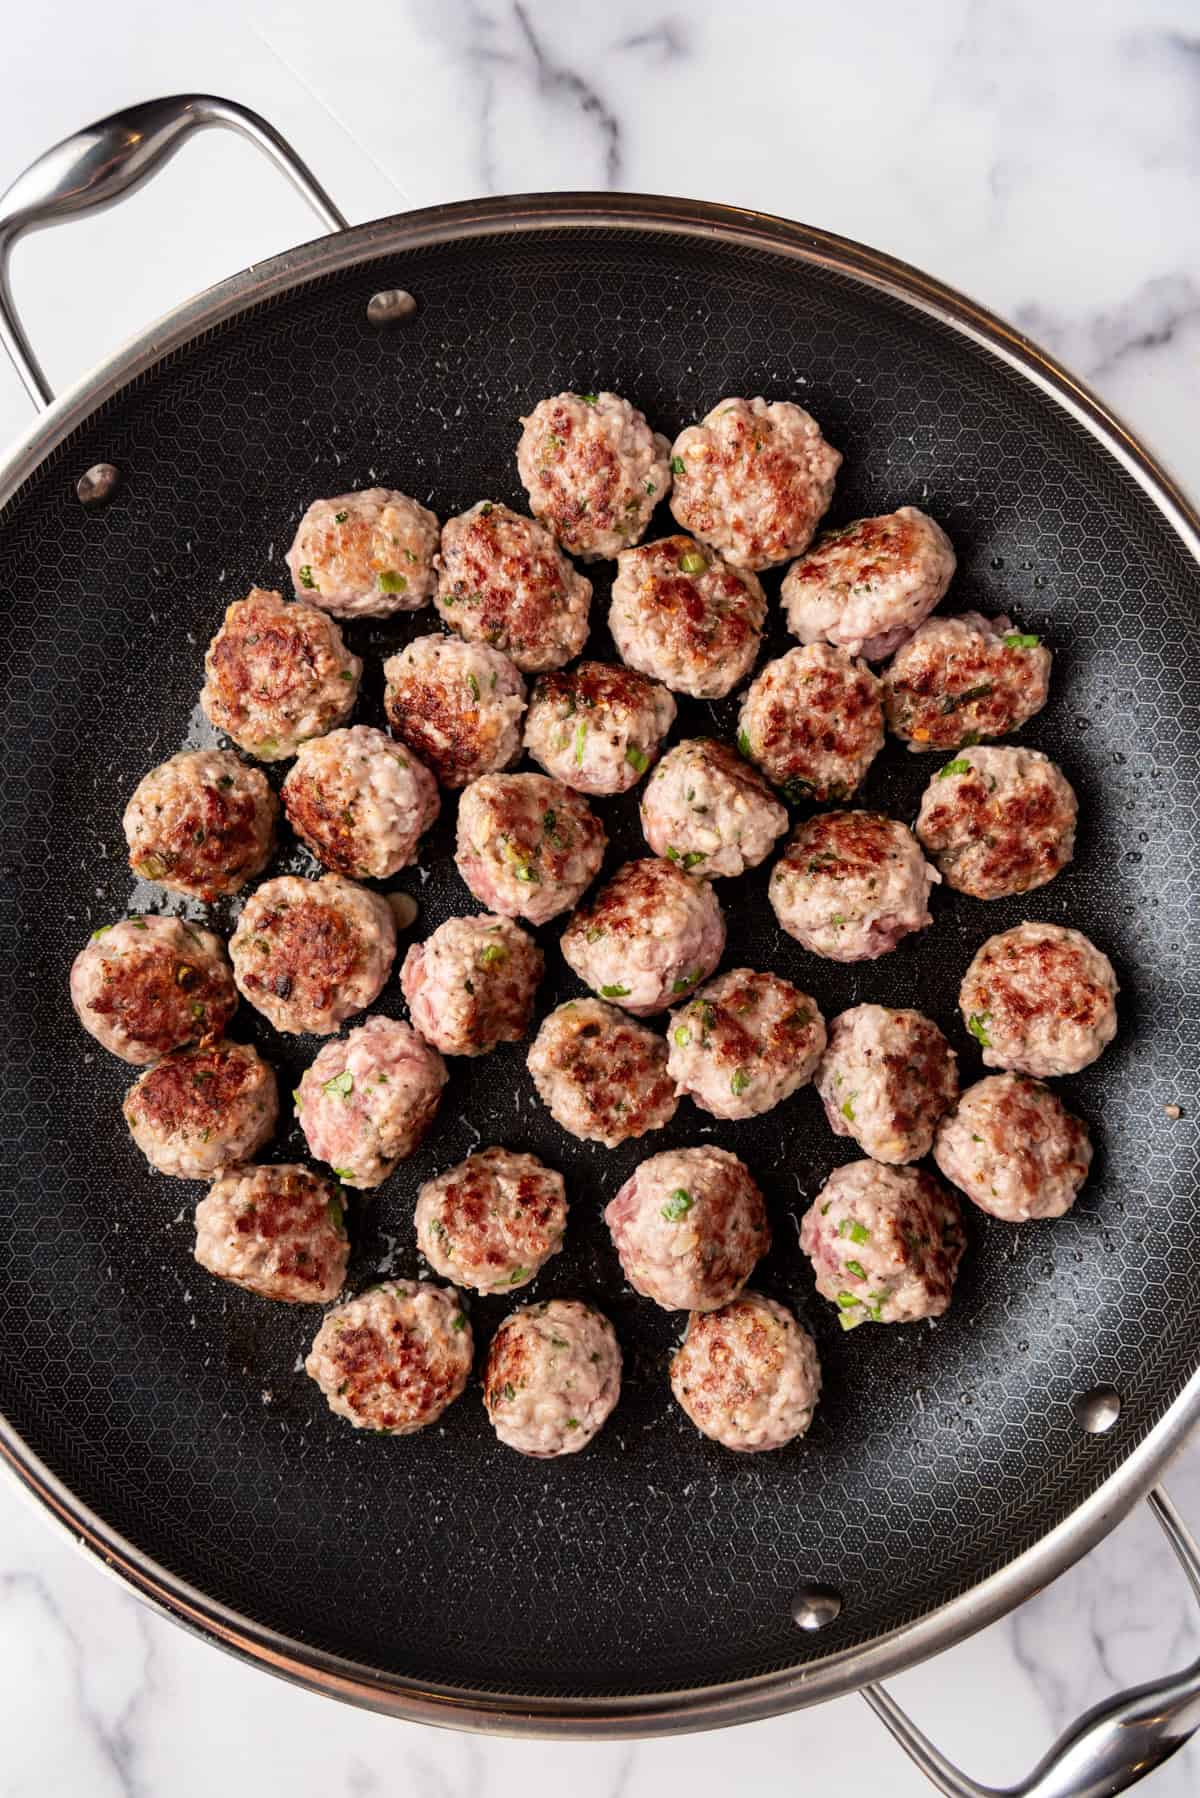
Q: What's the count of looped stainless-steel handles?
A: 2